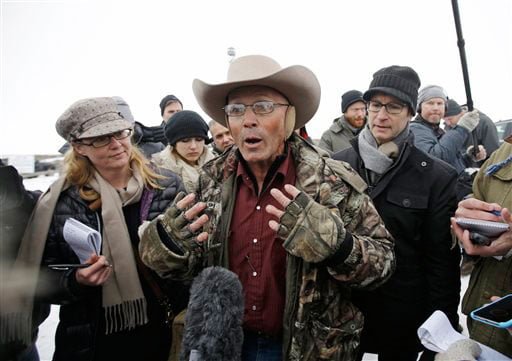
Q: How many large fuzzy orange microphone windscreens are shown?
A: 0